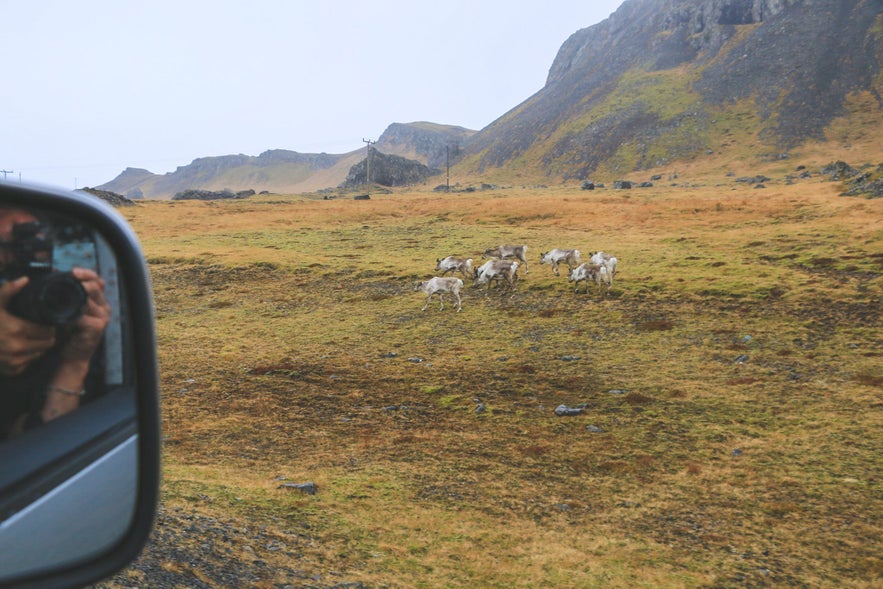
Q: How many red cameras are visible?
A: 0